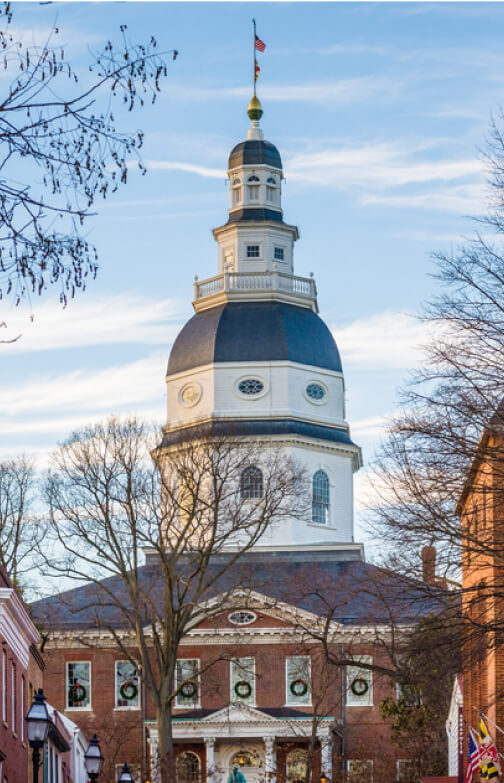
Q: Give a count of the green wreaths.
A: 6